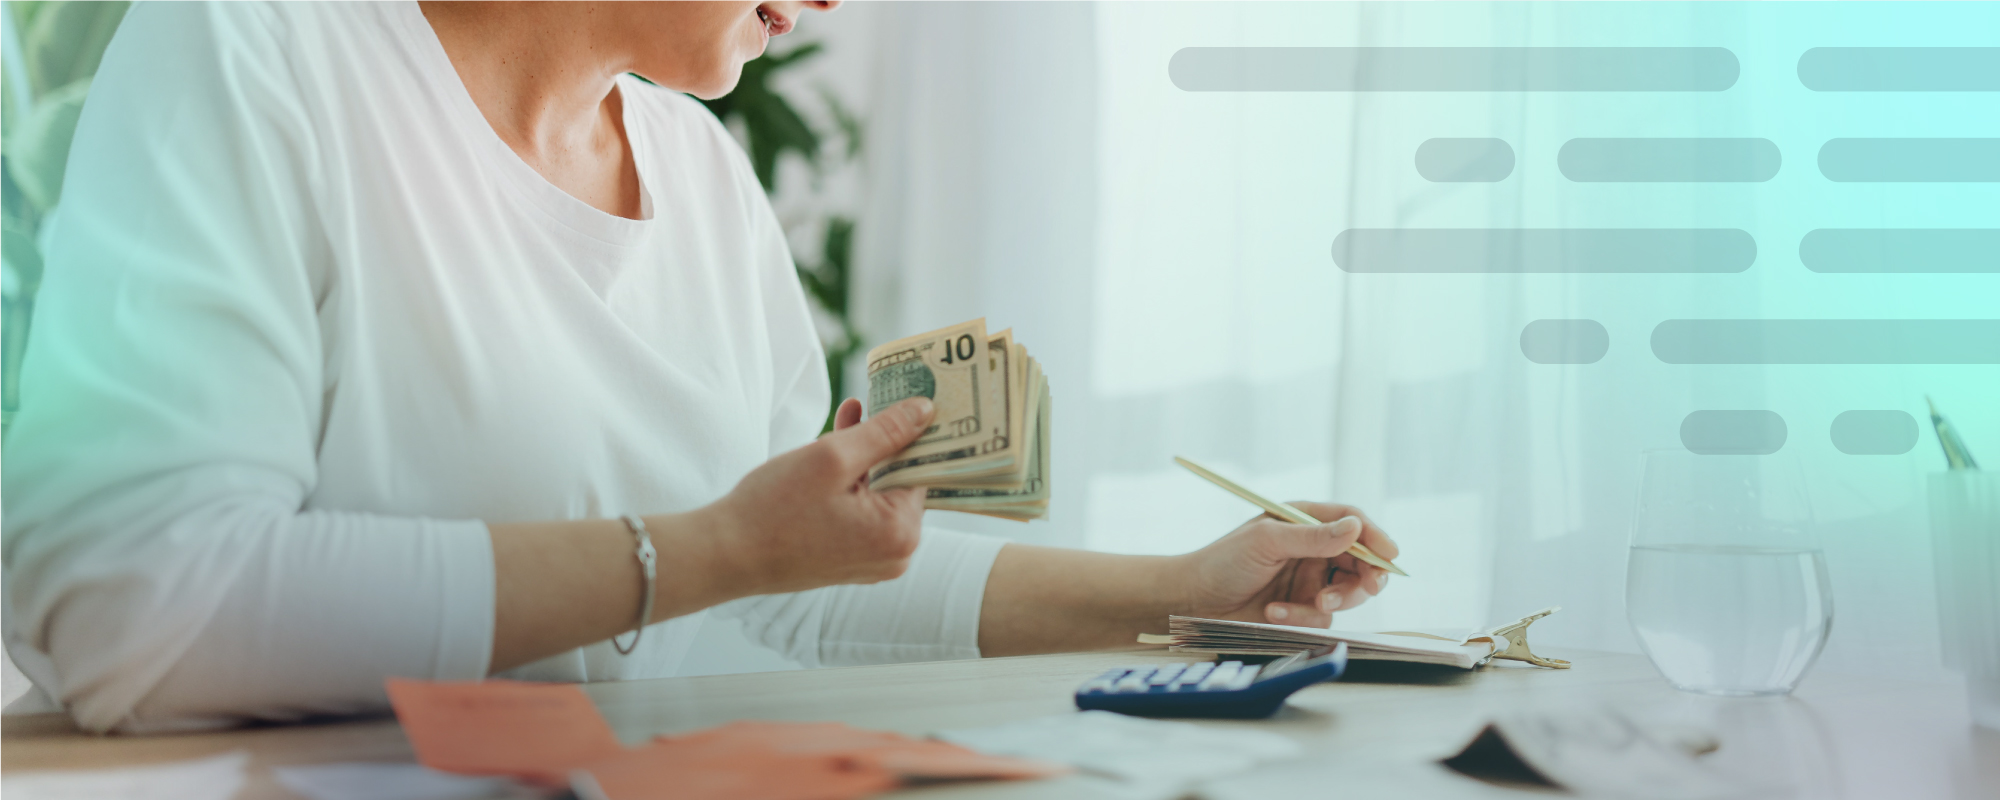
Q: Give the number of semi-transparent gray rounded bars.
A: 11